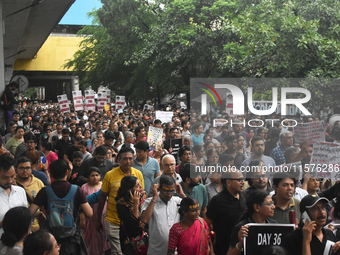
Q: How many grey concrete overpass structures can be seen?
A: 1